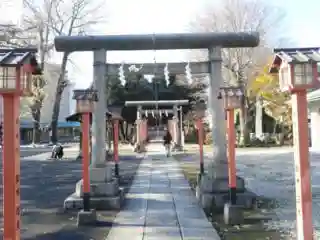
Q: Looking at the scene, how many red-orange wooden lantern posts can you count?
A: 6